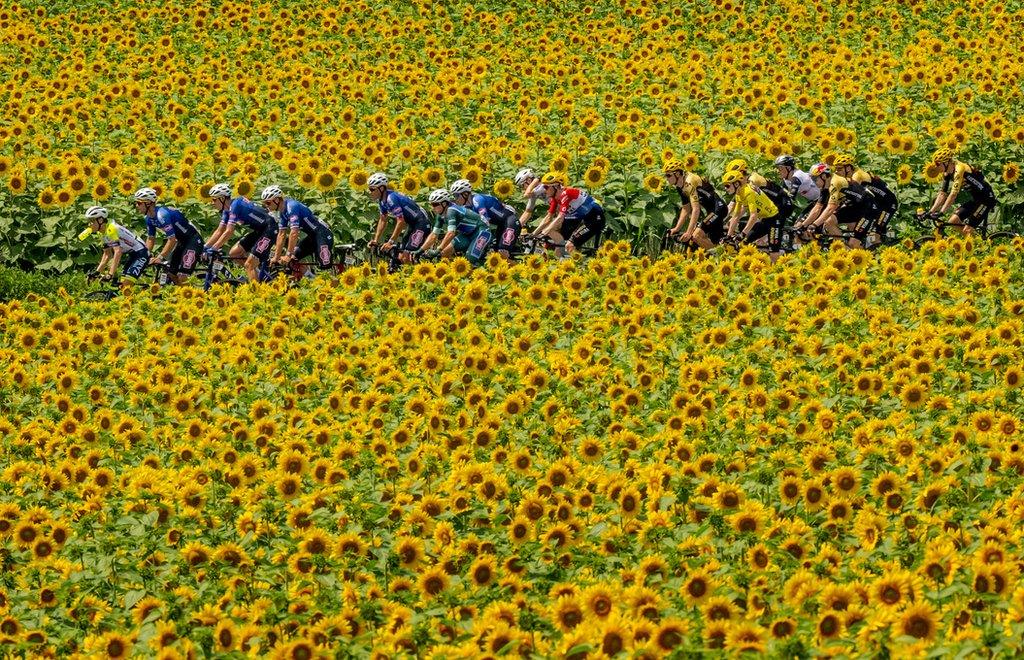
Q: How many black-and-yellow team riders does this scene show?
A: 5